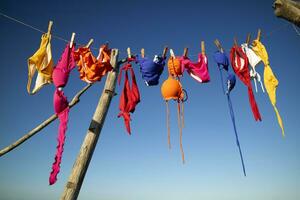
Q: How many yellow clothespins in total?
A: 0